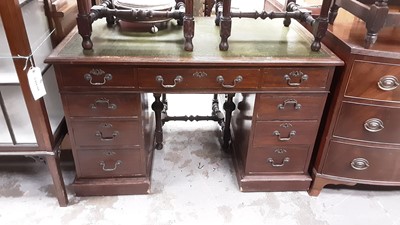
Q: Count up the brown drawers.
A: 12